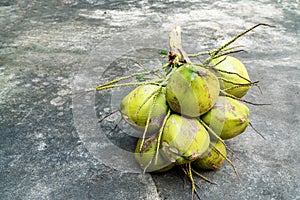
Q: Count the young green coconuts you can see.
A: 7